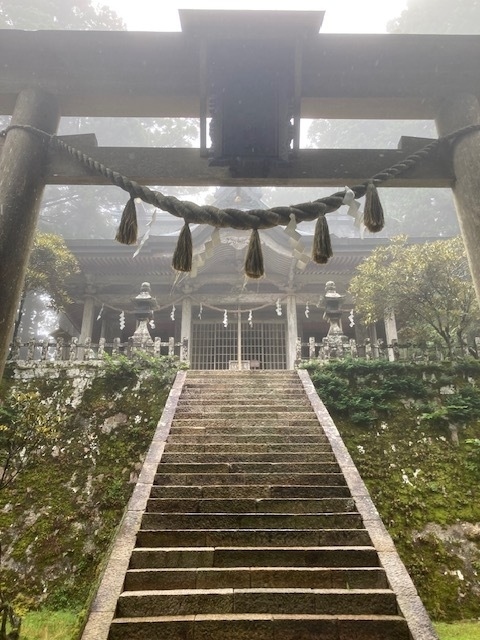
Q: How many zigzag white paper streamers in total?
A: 14